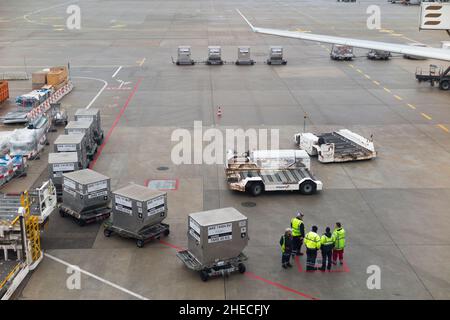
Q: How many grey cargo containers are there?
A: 11